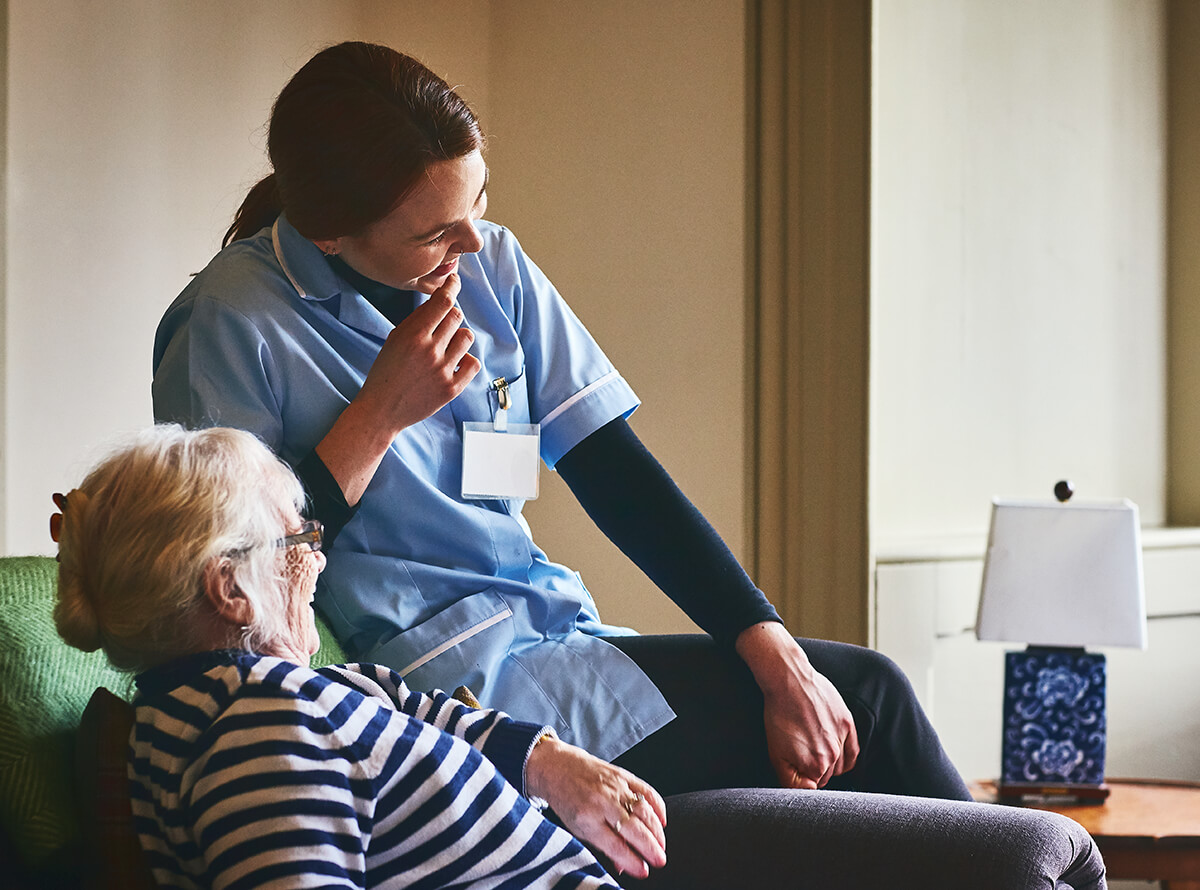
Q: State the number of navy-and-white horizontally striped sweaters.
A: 1